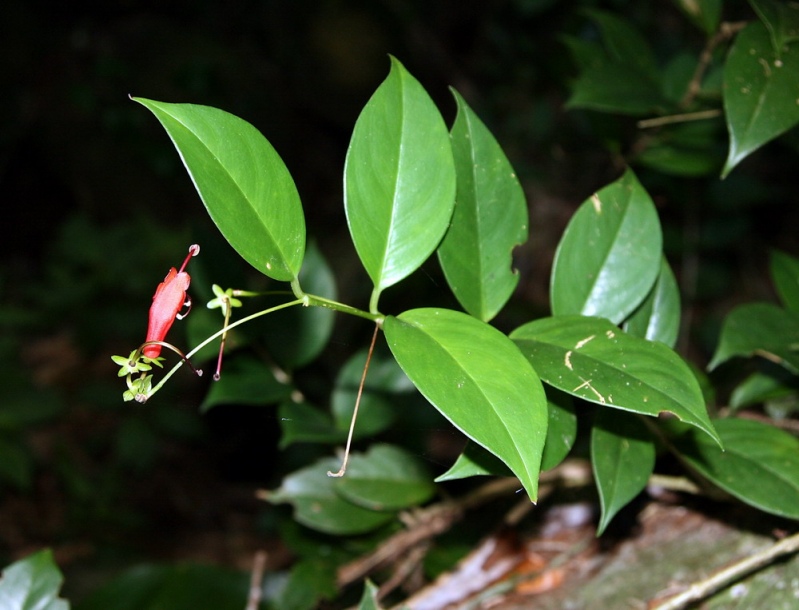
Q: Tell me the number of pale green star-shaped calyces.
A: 3